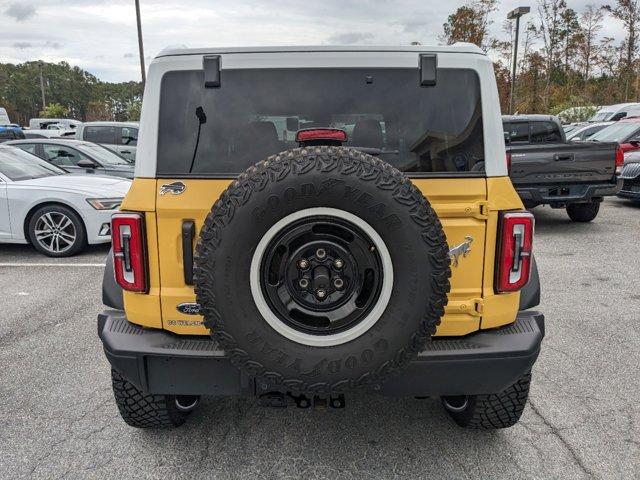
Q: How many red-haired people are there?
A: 0